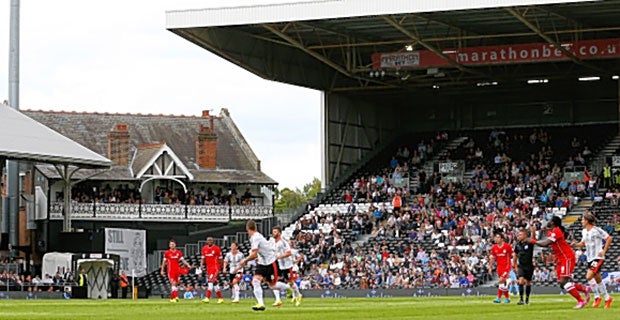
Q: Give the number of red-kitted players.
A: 4